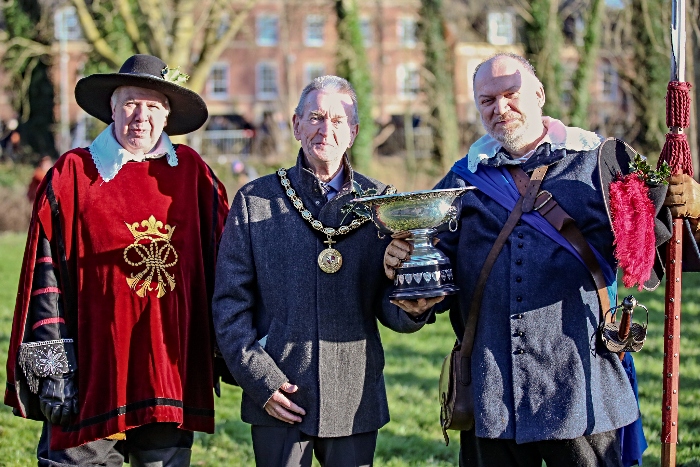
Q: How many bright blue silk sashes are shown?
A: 1